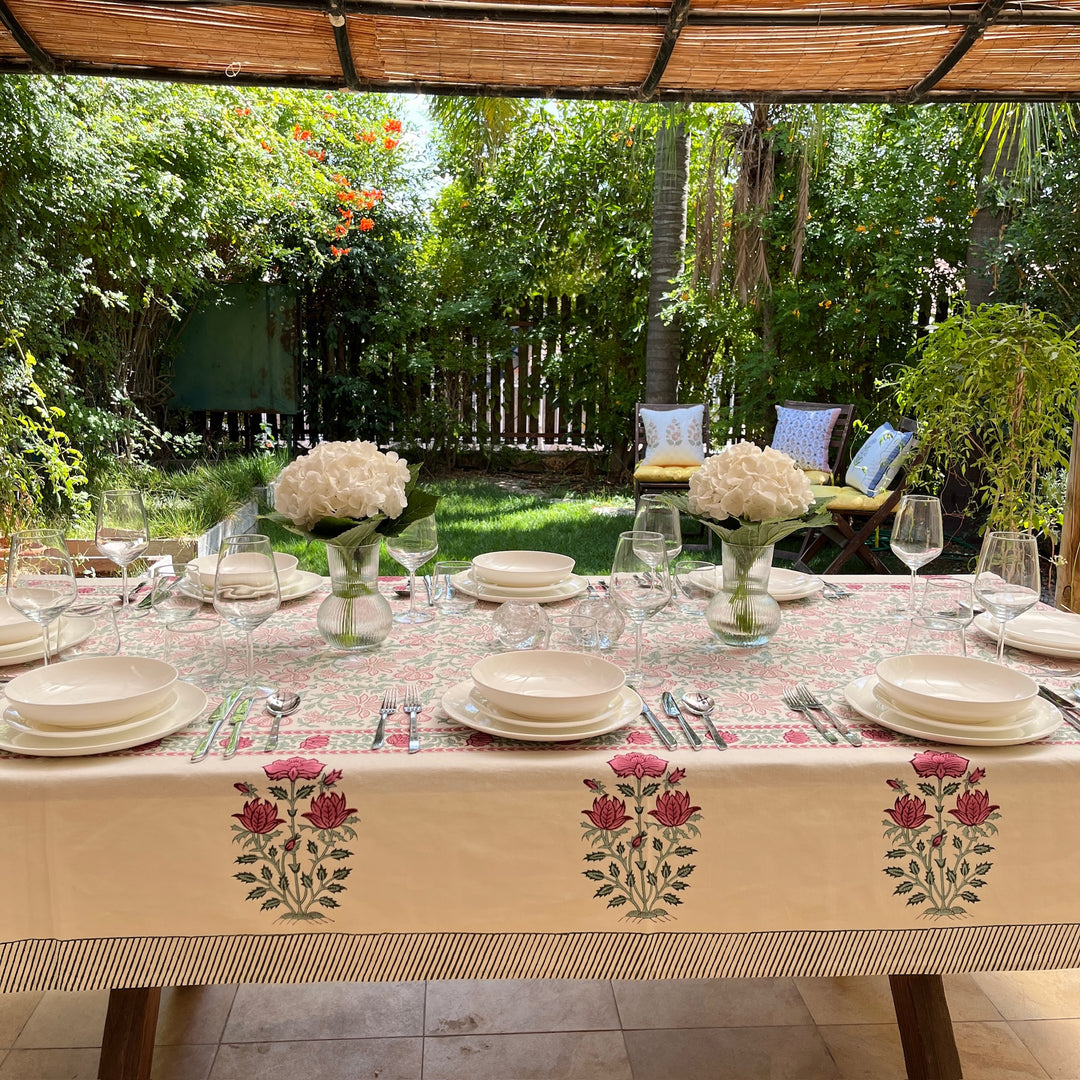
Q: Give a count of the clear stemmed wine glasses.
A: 8